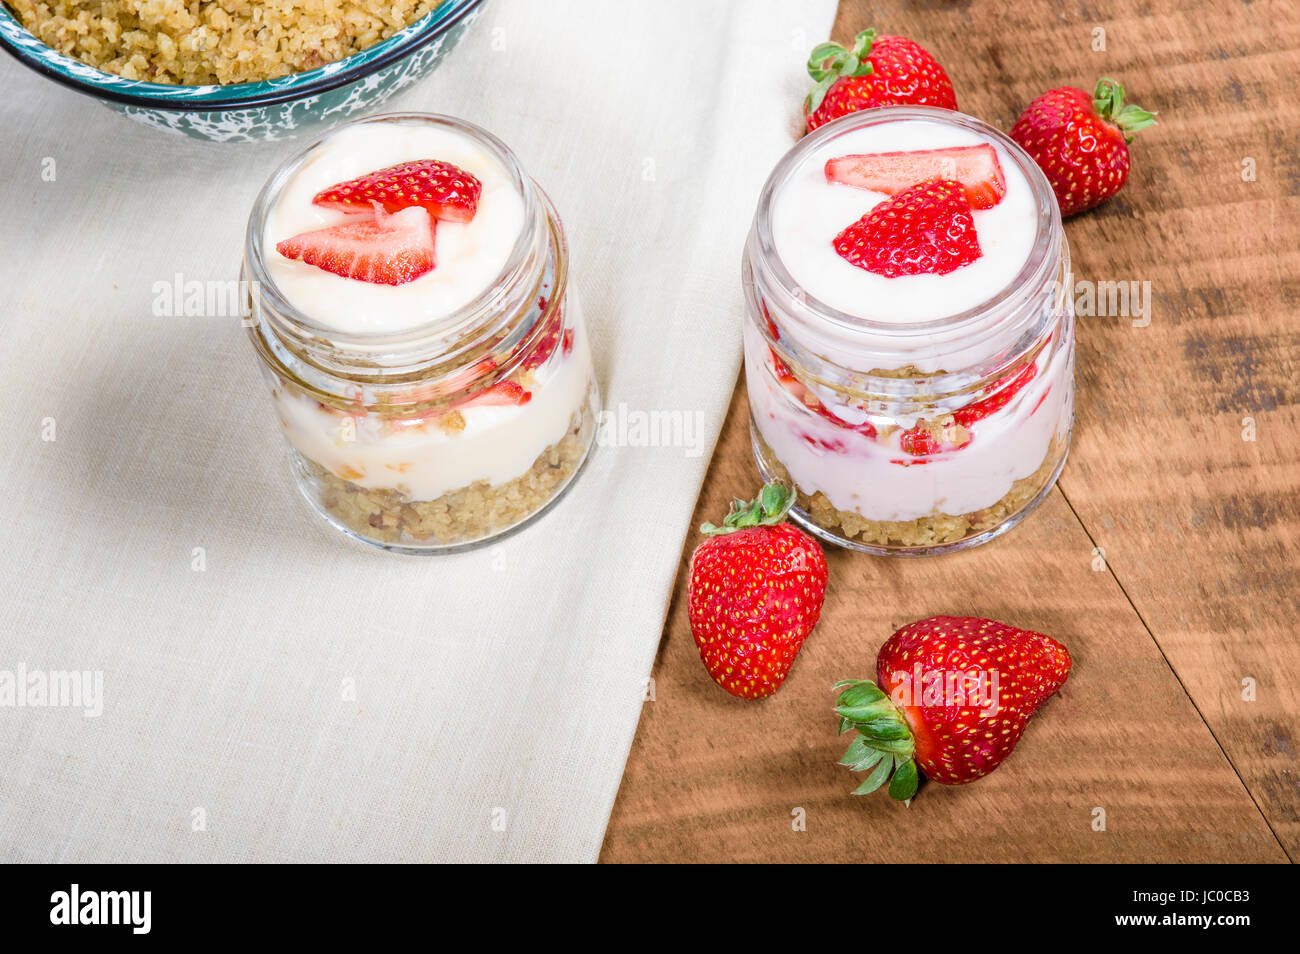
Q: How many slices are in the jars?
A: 4